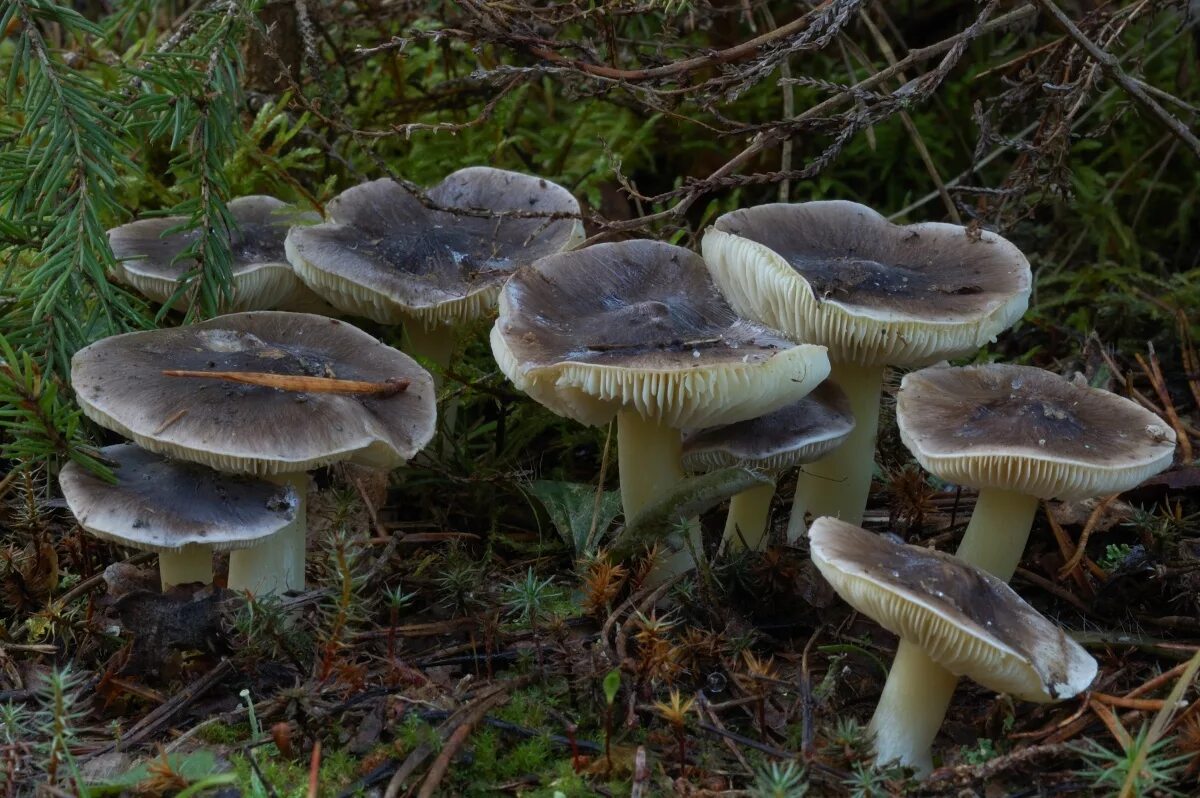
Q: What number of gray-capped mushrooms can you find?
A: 9